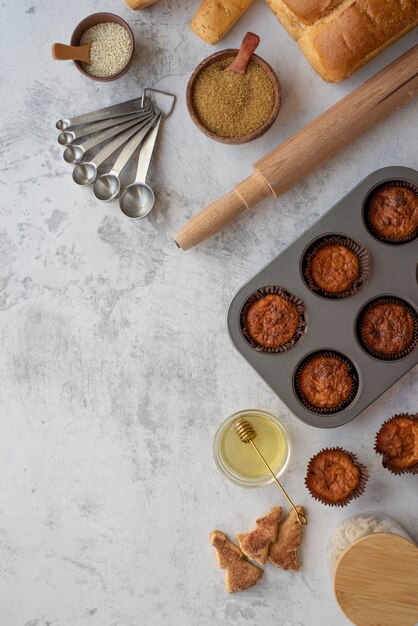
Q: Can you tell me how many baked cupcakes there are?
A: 7